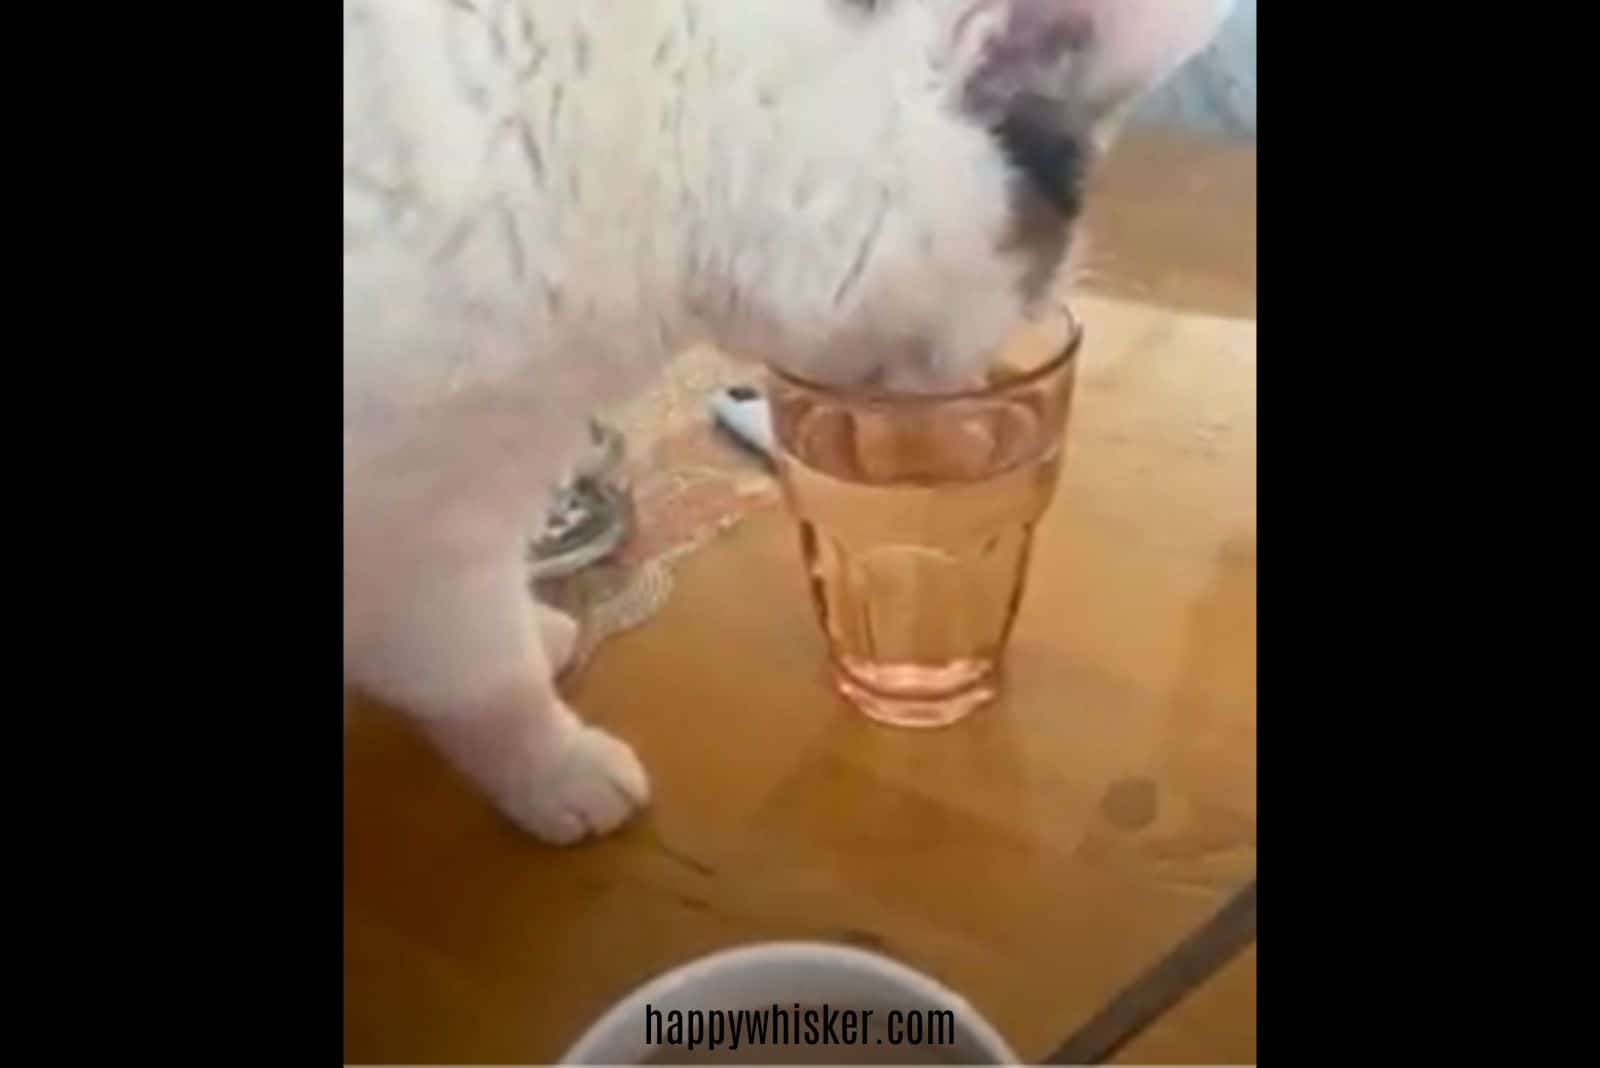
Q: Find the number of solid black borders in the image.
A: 2